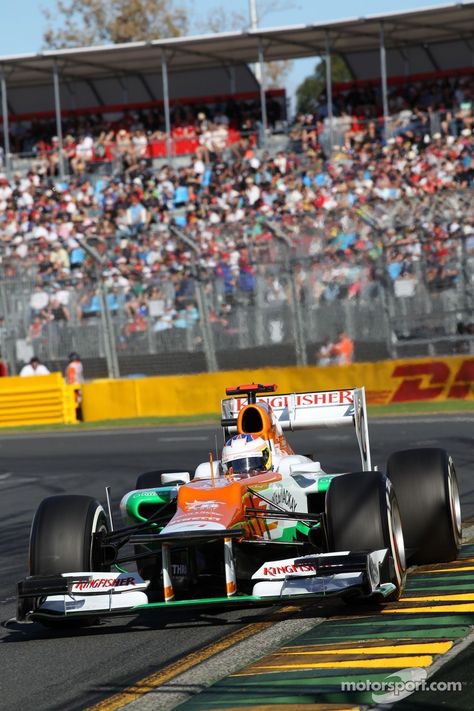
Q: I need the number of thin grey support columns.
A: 6